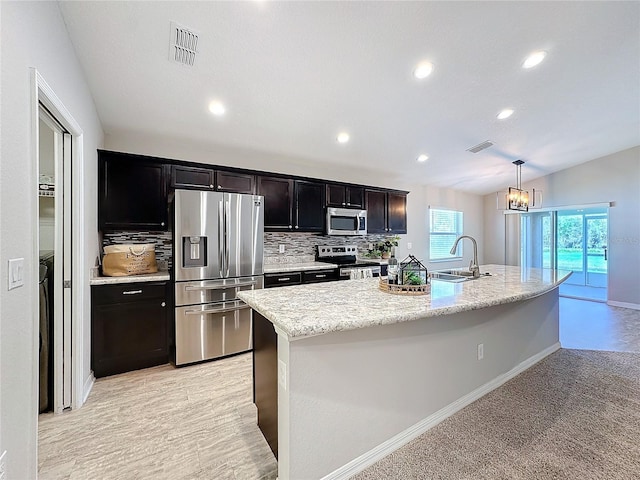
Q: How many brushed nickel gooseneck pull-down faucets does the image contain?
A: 1